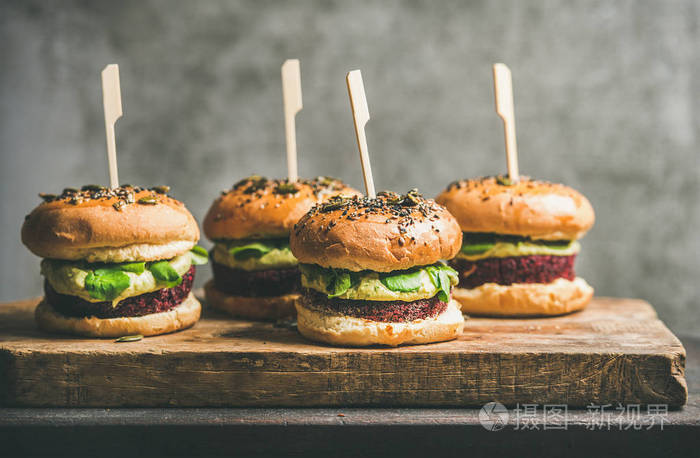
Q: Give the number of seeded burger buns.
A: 4